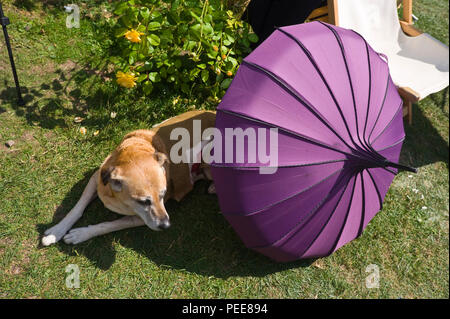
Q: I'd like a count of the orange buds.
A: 3